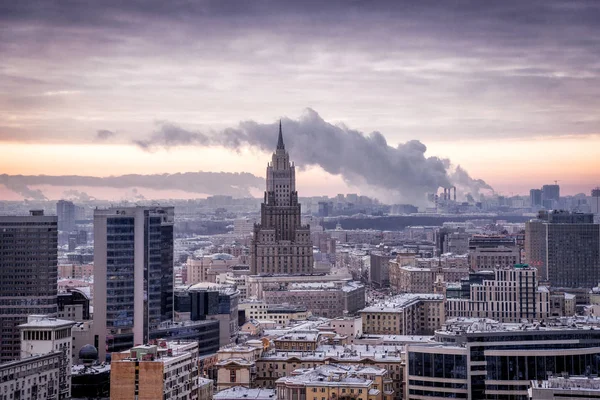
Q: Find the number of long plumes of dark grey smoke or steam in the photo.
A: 2